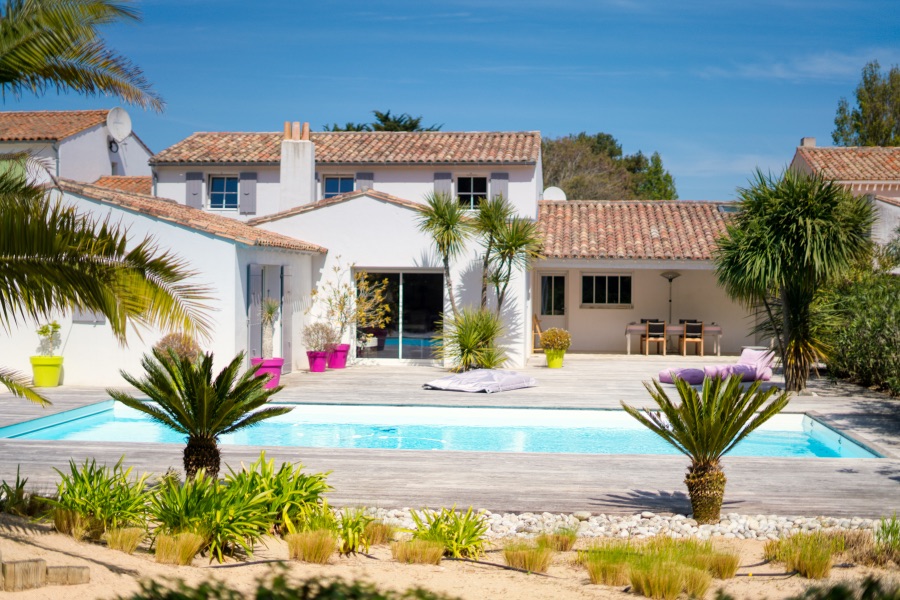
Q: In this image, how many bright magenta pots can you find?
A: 3